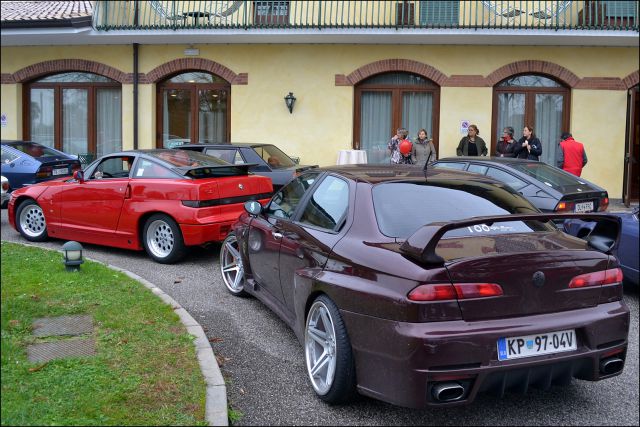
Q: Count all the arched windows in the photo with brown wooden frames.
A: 4